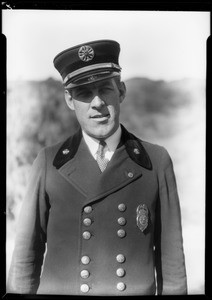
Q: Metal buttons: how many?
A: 12